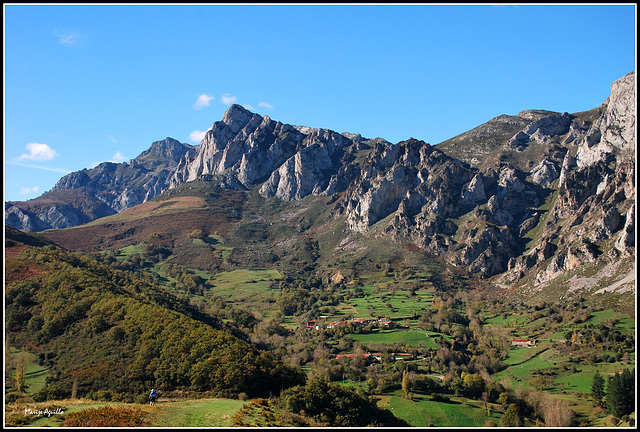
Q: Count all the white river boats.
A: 0